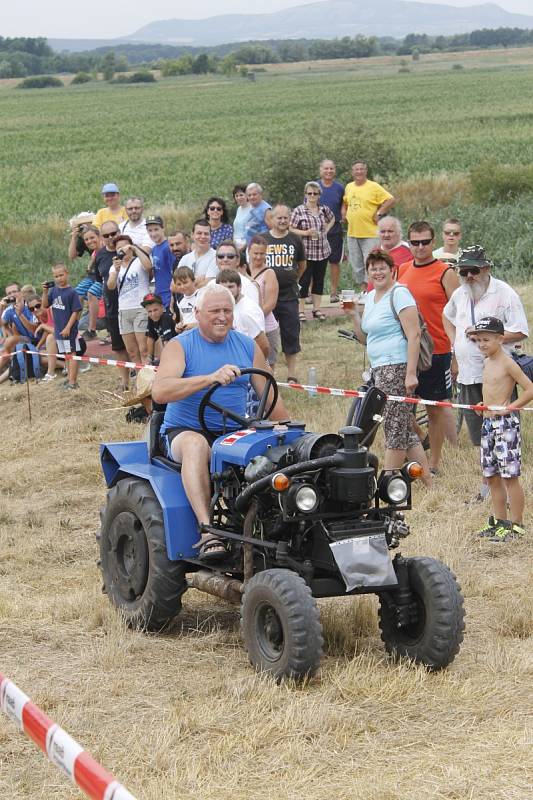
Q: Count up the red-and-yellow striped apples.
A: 0